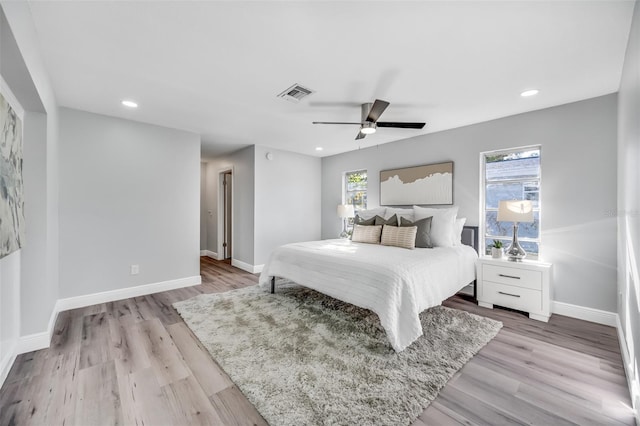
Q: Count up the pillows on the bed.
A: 9